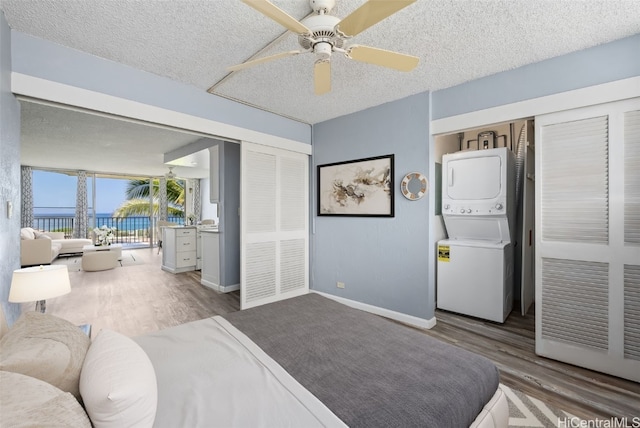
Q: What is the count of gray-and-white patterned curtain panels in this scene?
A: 4